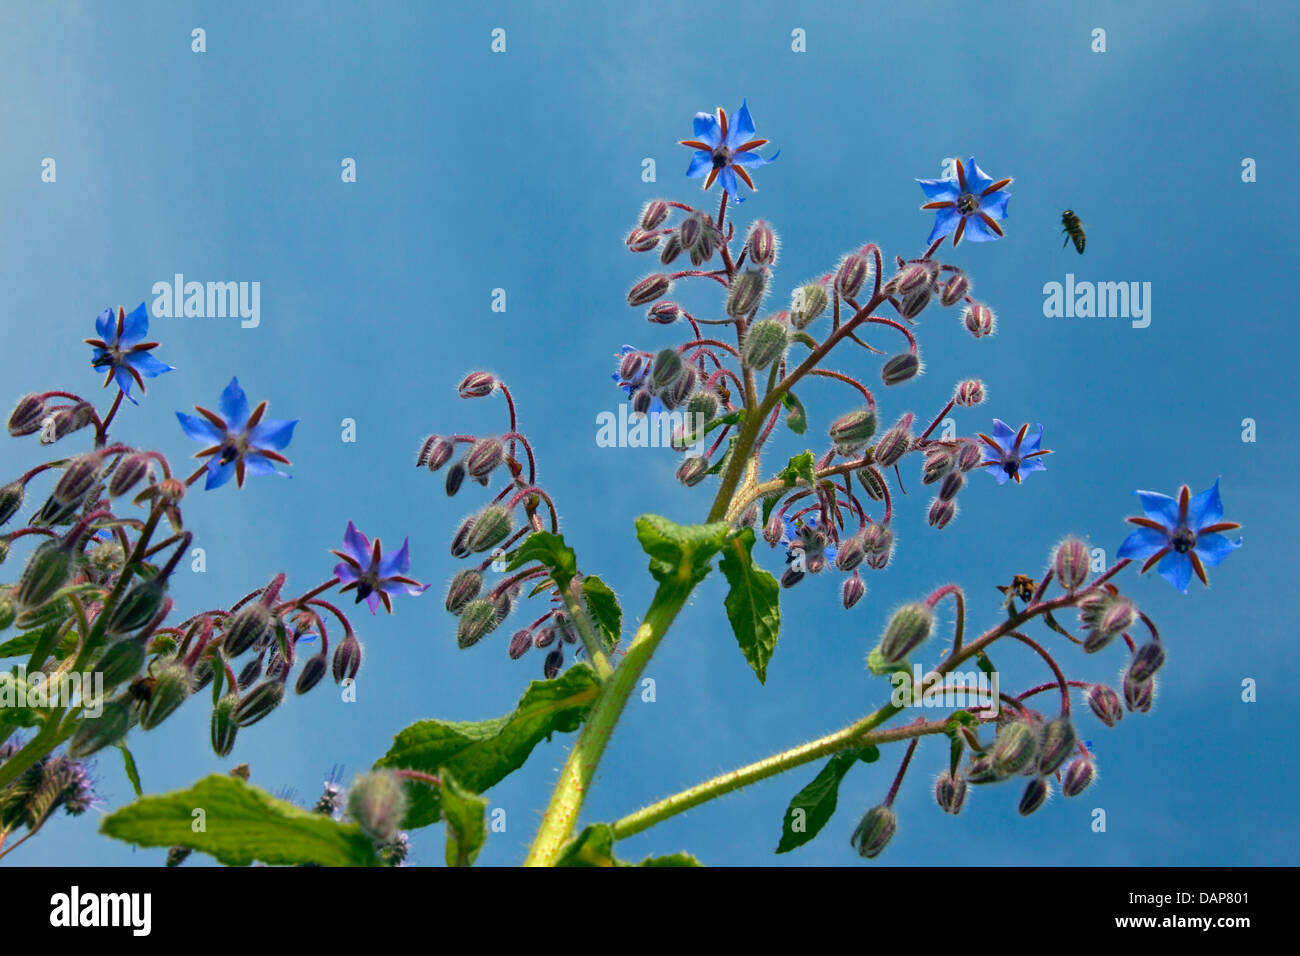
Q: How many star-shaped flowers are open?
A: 7